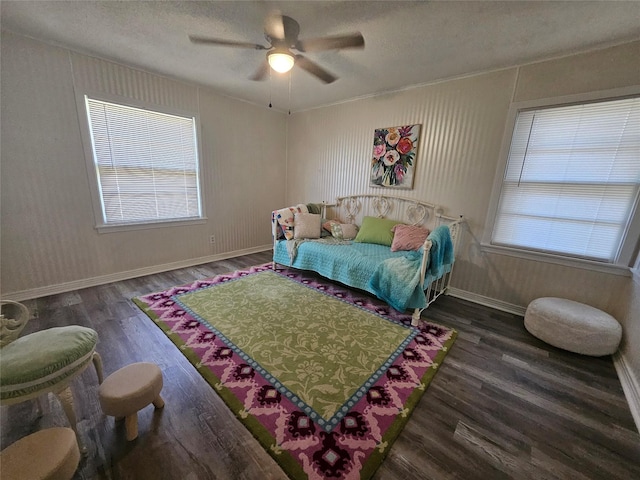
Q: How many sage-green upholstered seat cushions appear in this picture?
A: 1